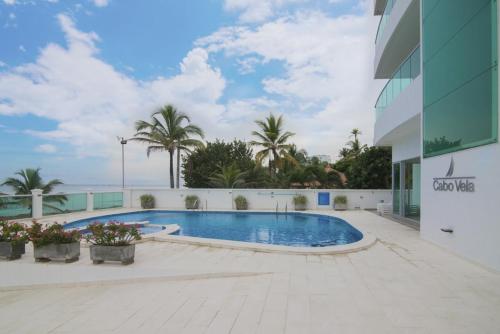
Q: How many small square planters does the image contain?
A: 5